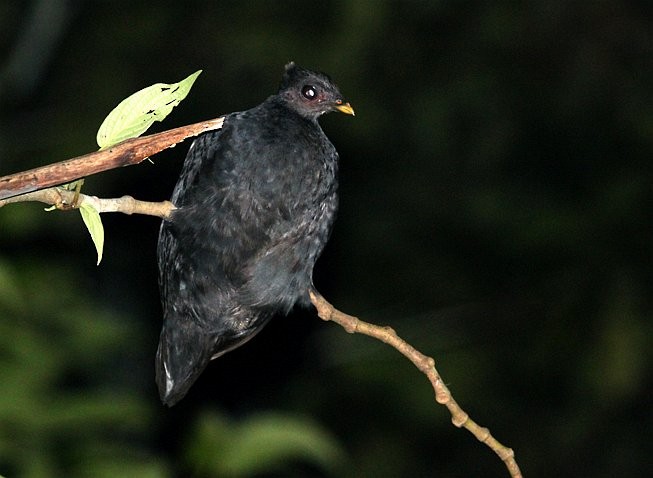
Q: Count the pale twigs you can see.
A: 2